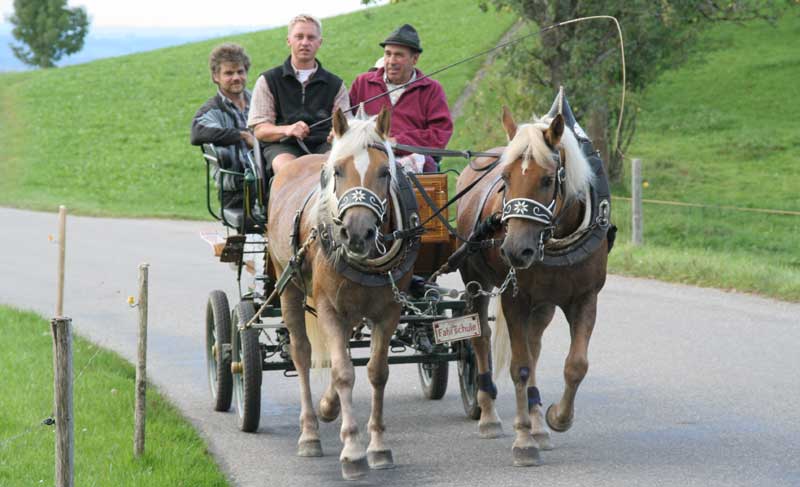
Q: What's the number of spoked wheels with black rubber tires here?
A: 4